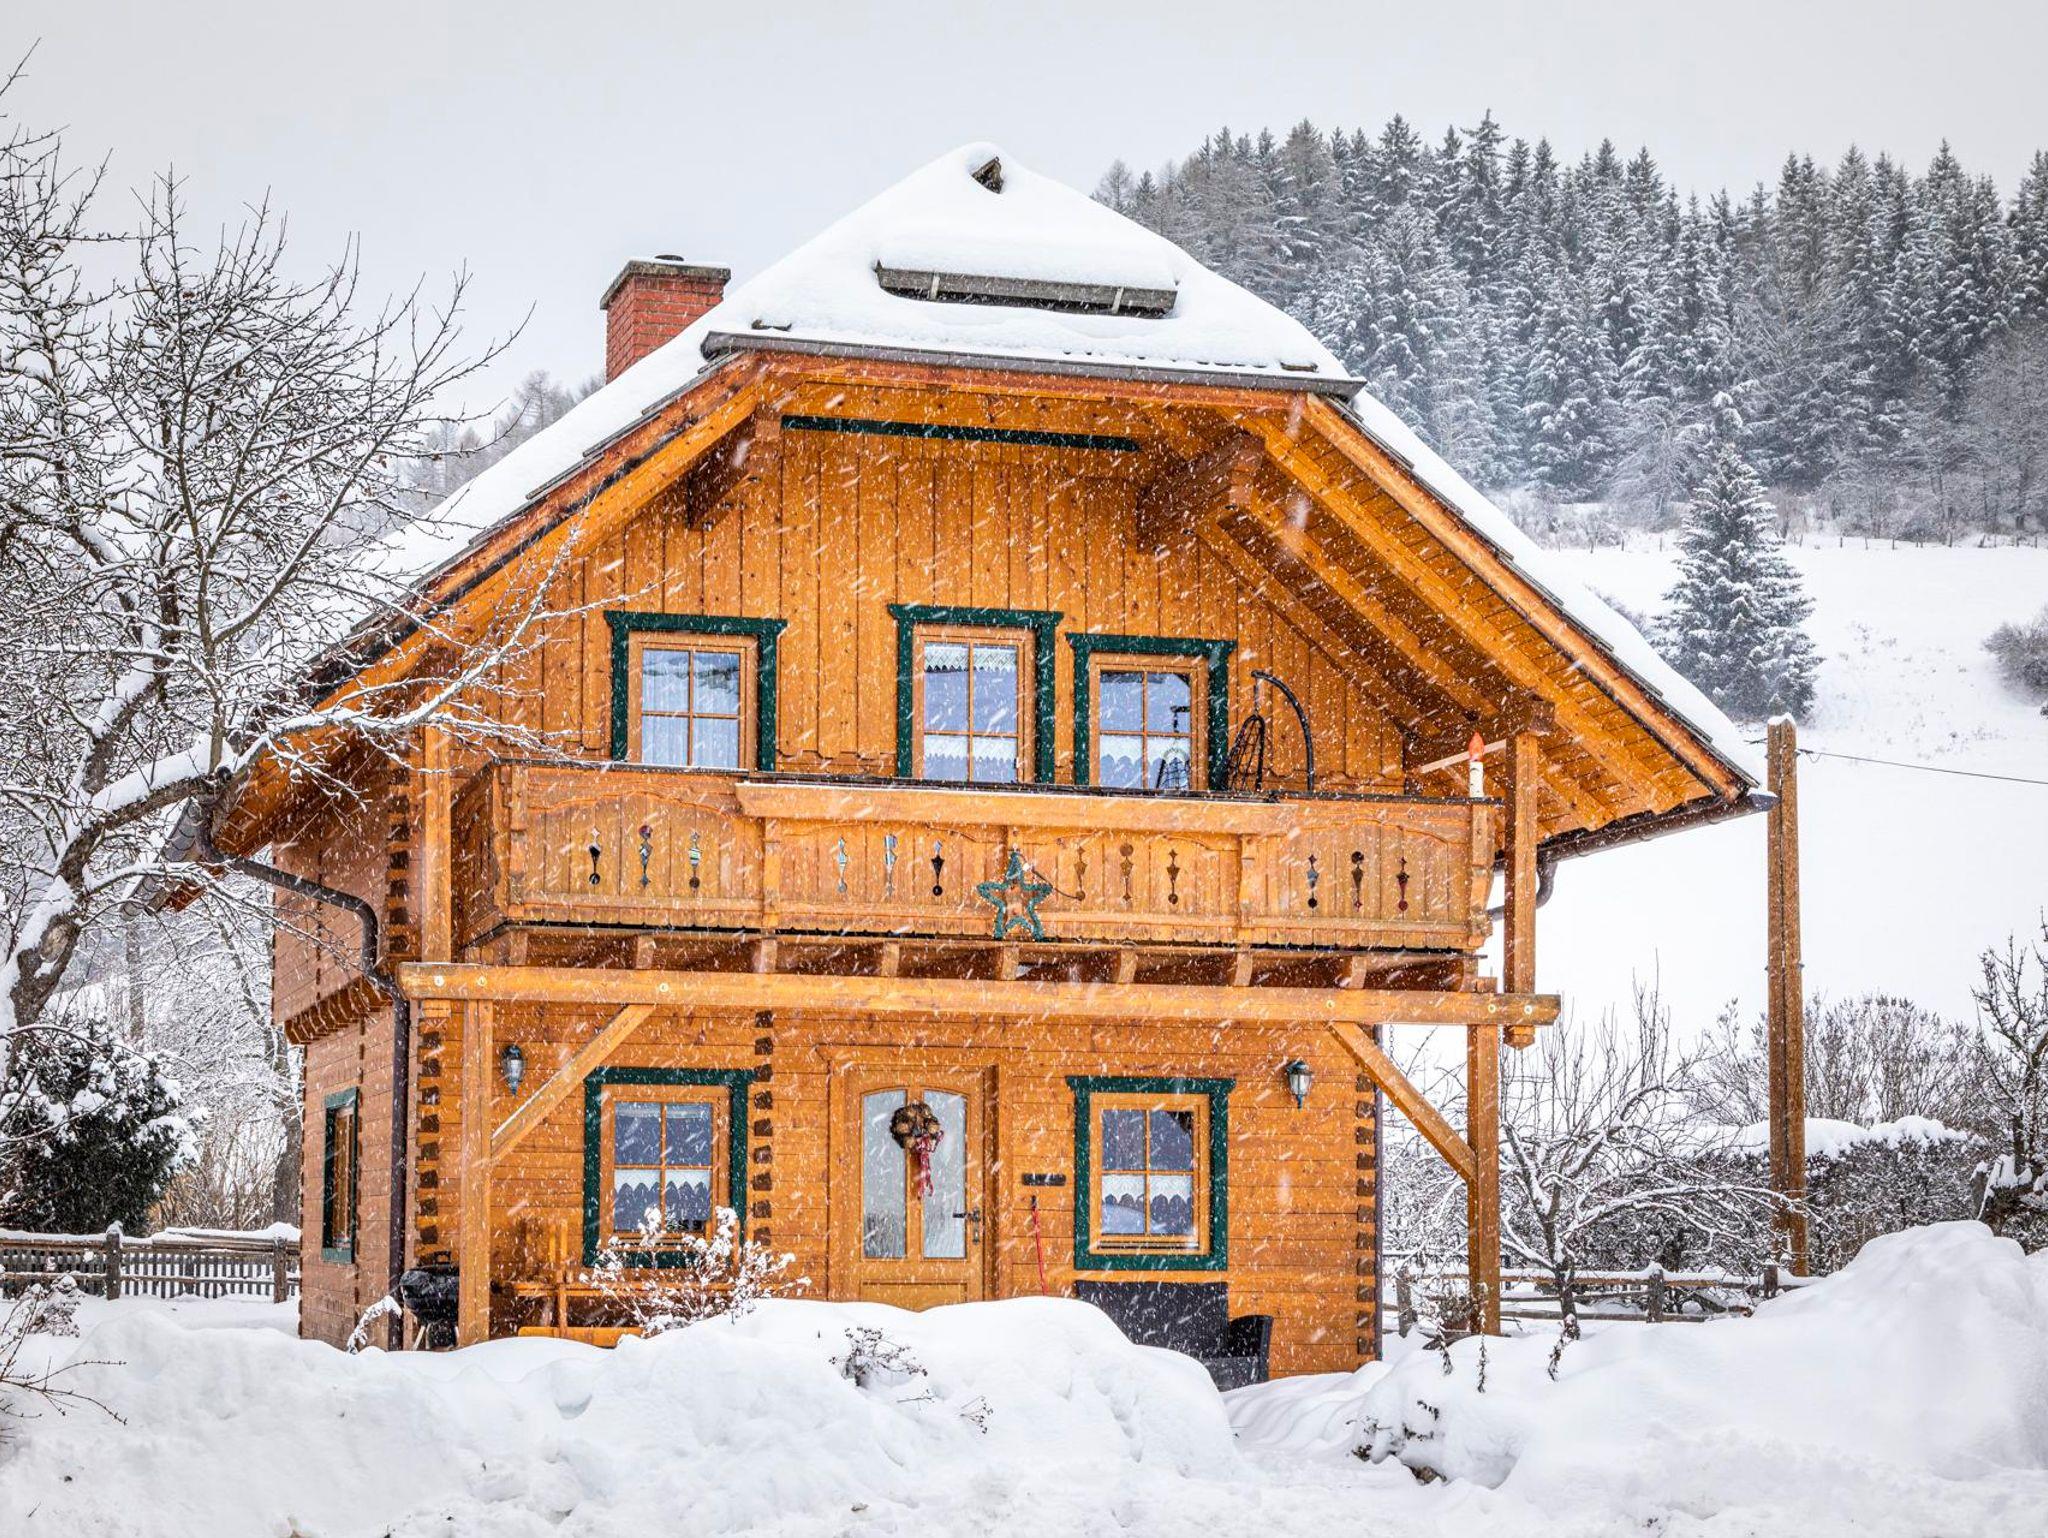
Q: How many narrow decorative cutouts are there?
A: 12